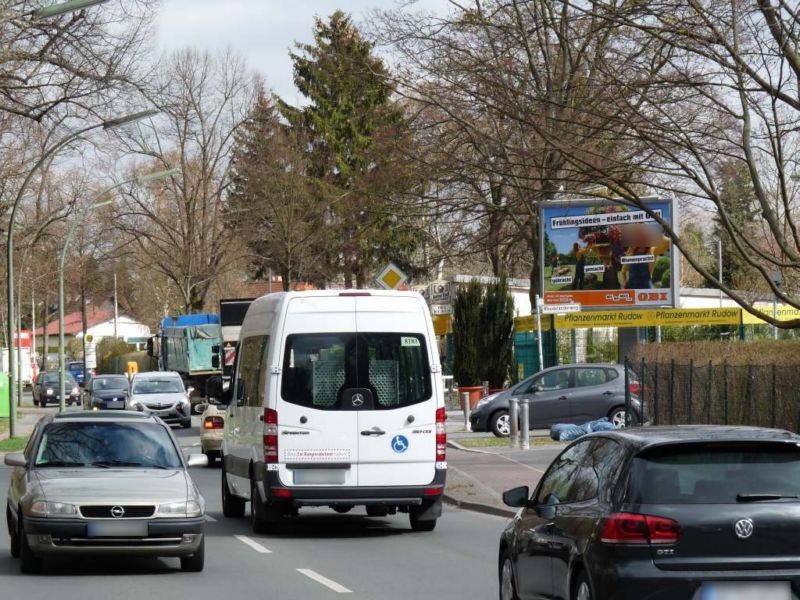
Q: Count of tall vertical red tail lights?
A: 2